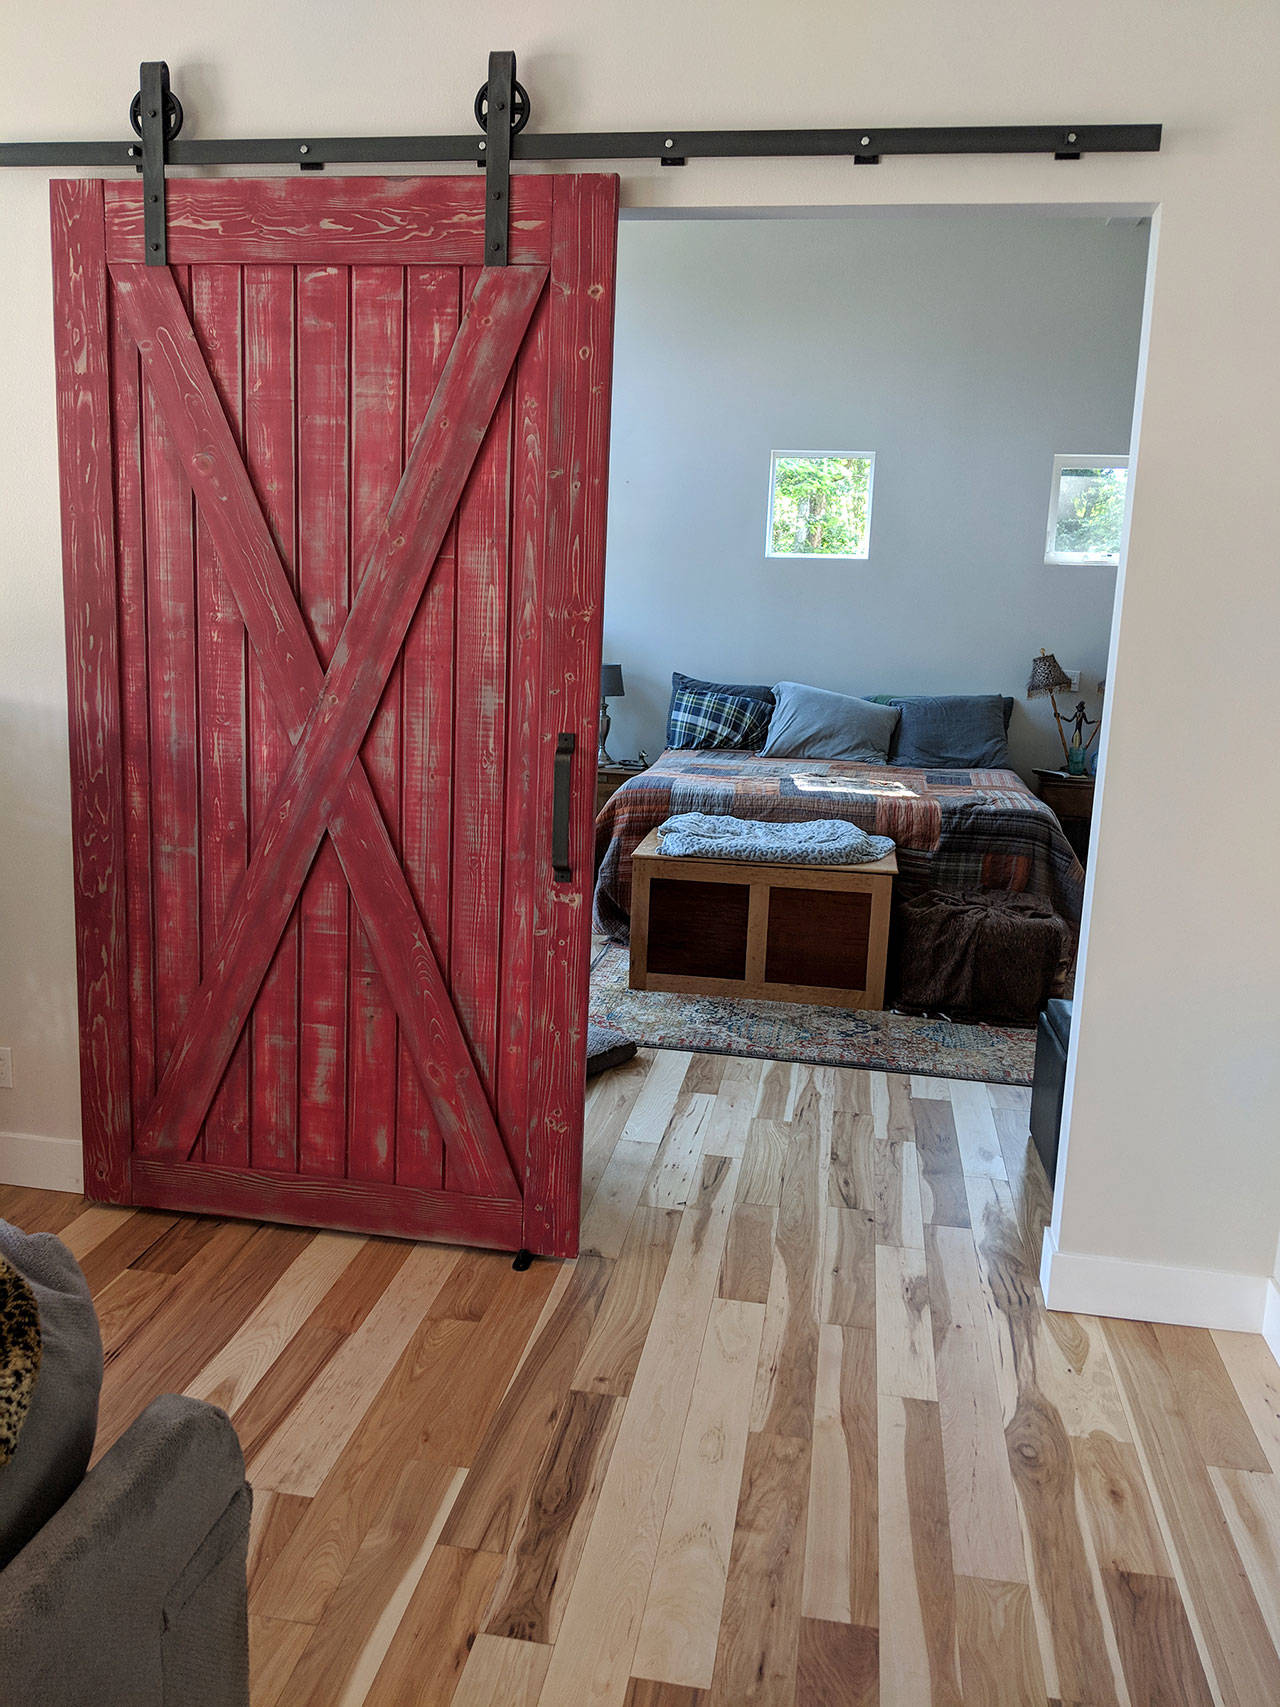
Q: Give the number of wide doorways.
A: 1